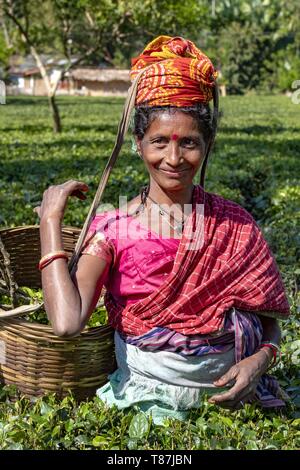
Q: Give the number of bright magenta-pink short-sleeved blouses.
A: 1